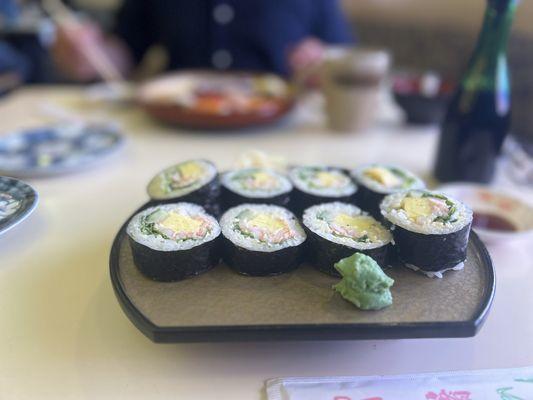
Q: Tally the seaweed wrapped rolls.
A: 8